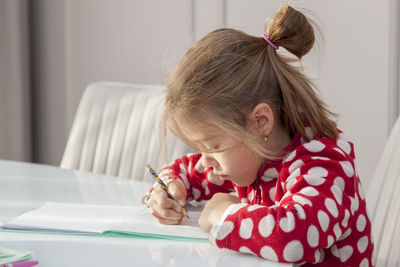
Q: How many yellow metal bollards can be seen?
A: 0